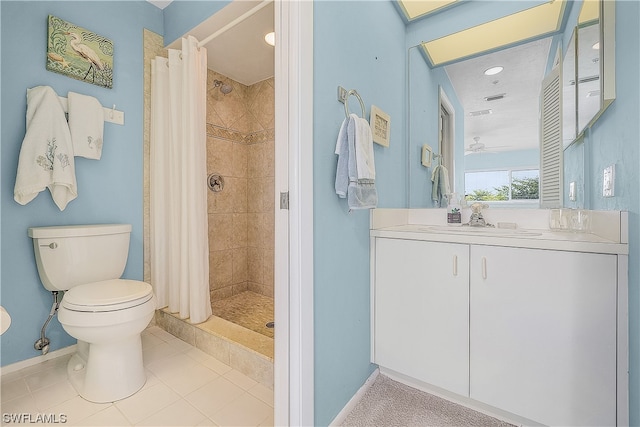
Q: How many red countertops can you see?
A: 0